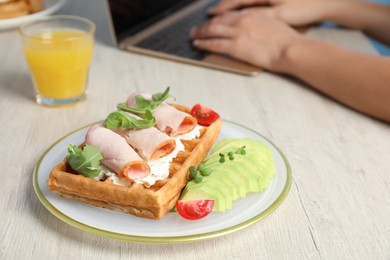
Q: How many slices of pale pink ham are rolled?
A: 3